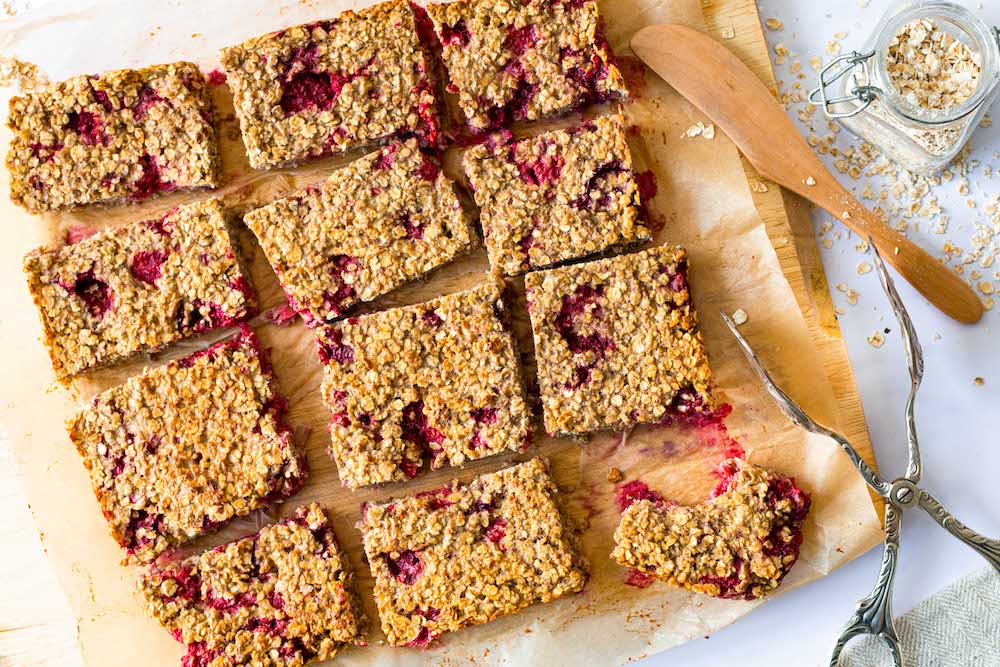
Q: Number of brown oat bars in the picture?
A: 12